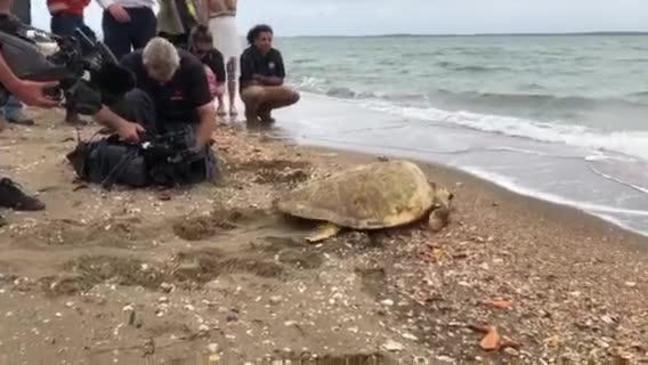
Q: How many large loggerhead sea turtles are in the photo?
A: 1